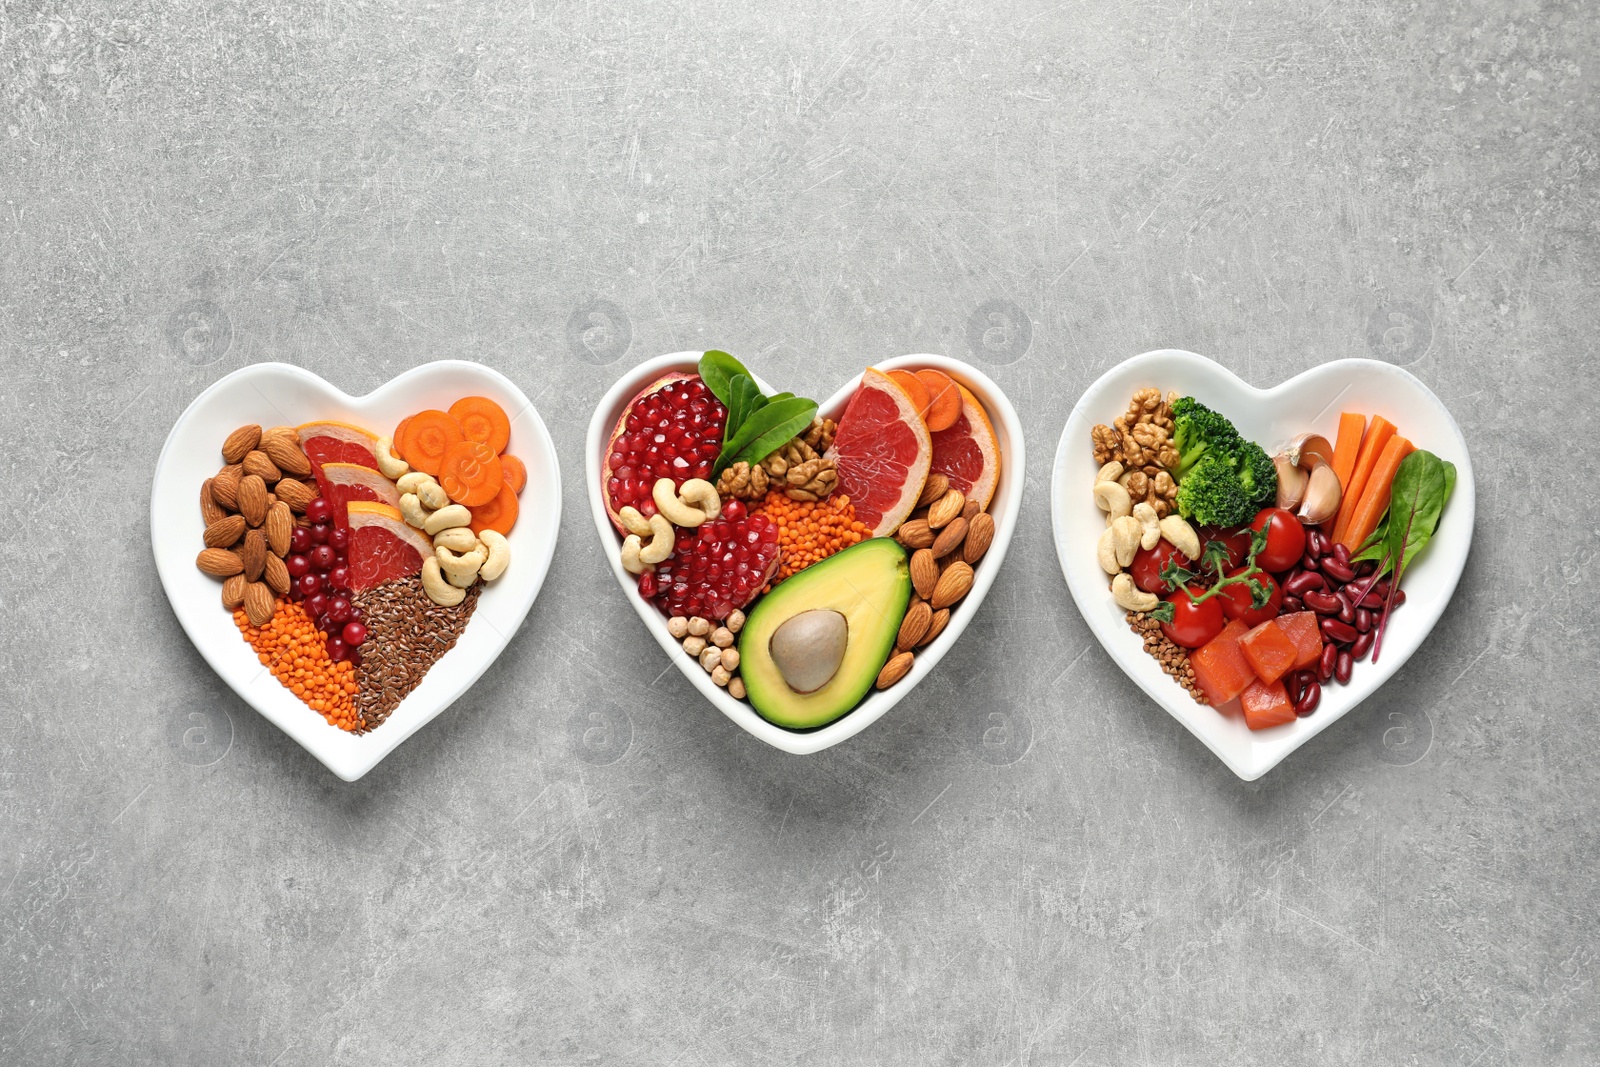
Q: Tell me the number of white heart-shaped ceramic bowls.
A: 3